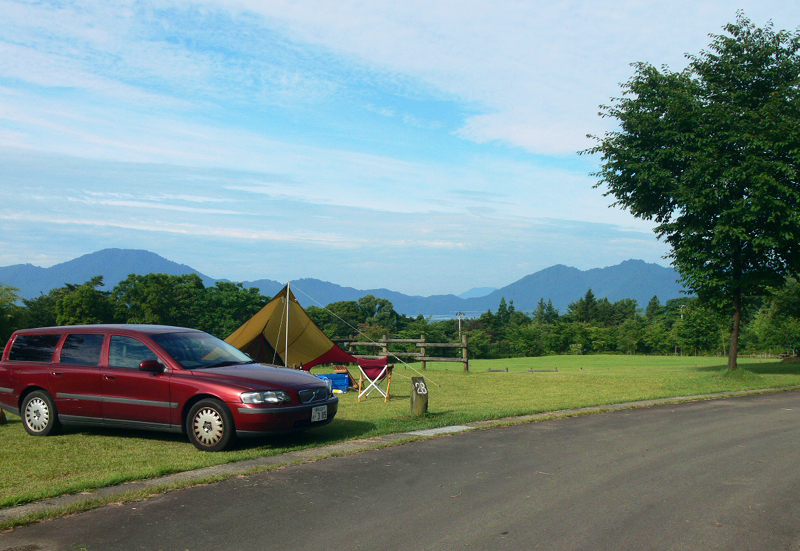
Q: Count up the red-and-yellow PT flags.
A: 0